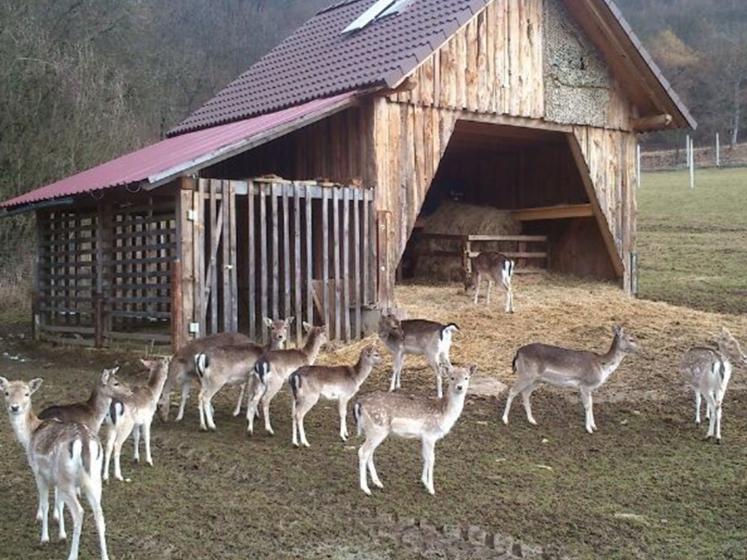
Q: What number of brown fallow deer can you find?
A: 12